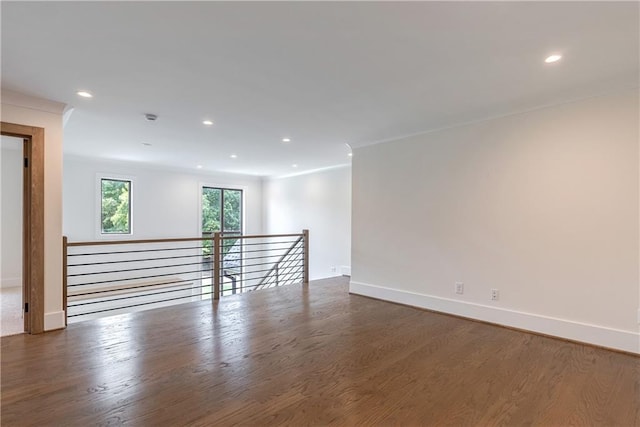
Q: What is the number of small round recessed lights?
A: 8